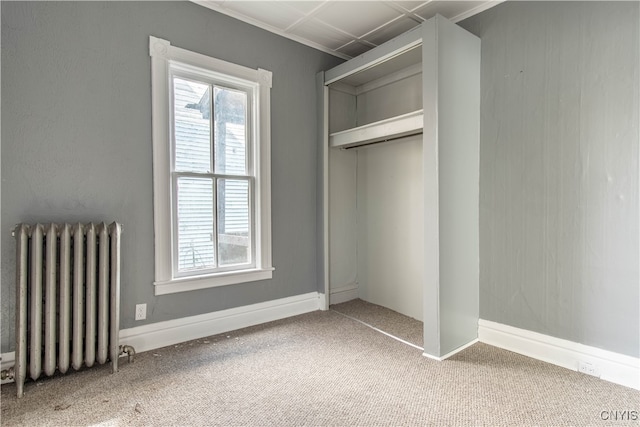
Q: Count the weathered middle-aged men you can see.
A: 0